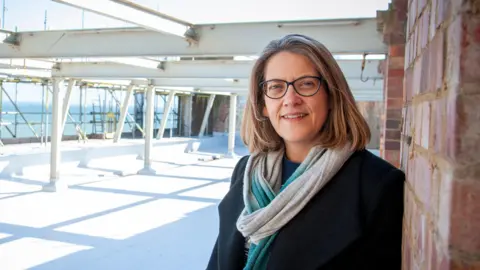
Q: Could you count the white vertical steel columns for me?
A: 3